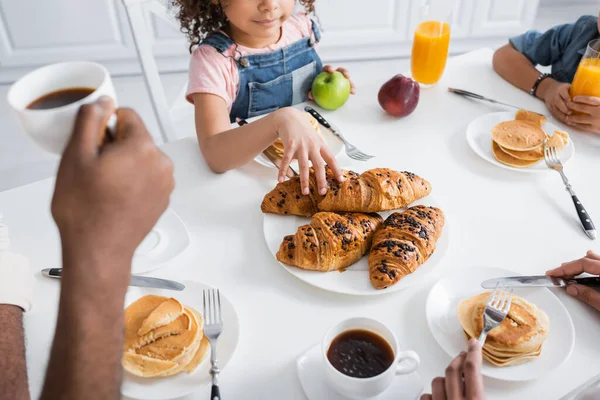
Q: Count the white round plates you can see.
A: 5